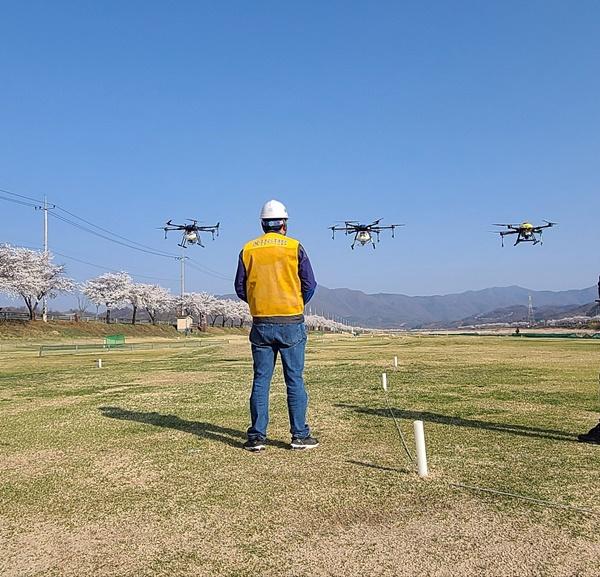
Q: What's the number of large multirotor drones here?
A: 3